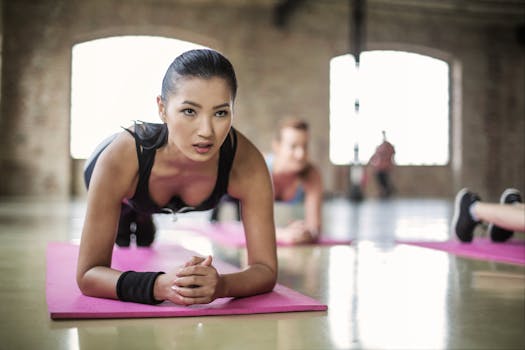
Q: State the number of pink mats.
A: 3